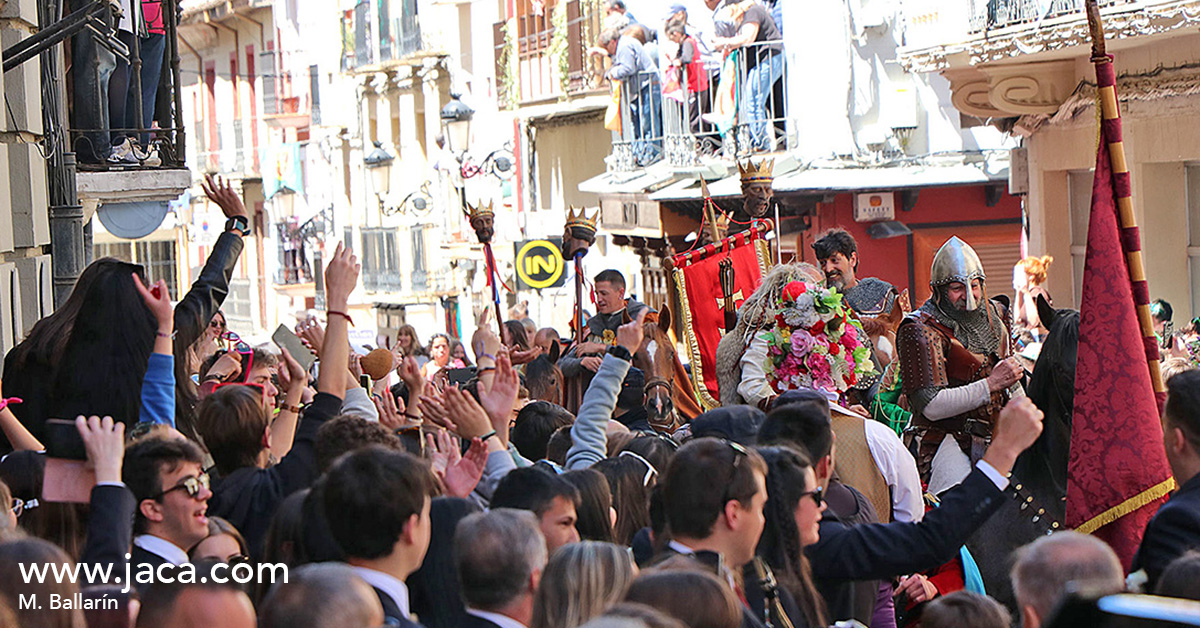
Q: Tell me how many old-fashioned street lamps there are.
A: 3